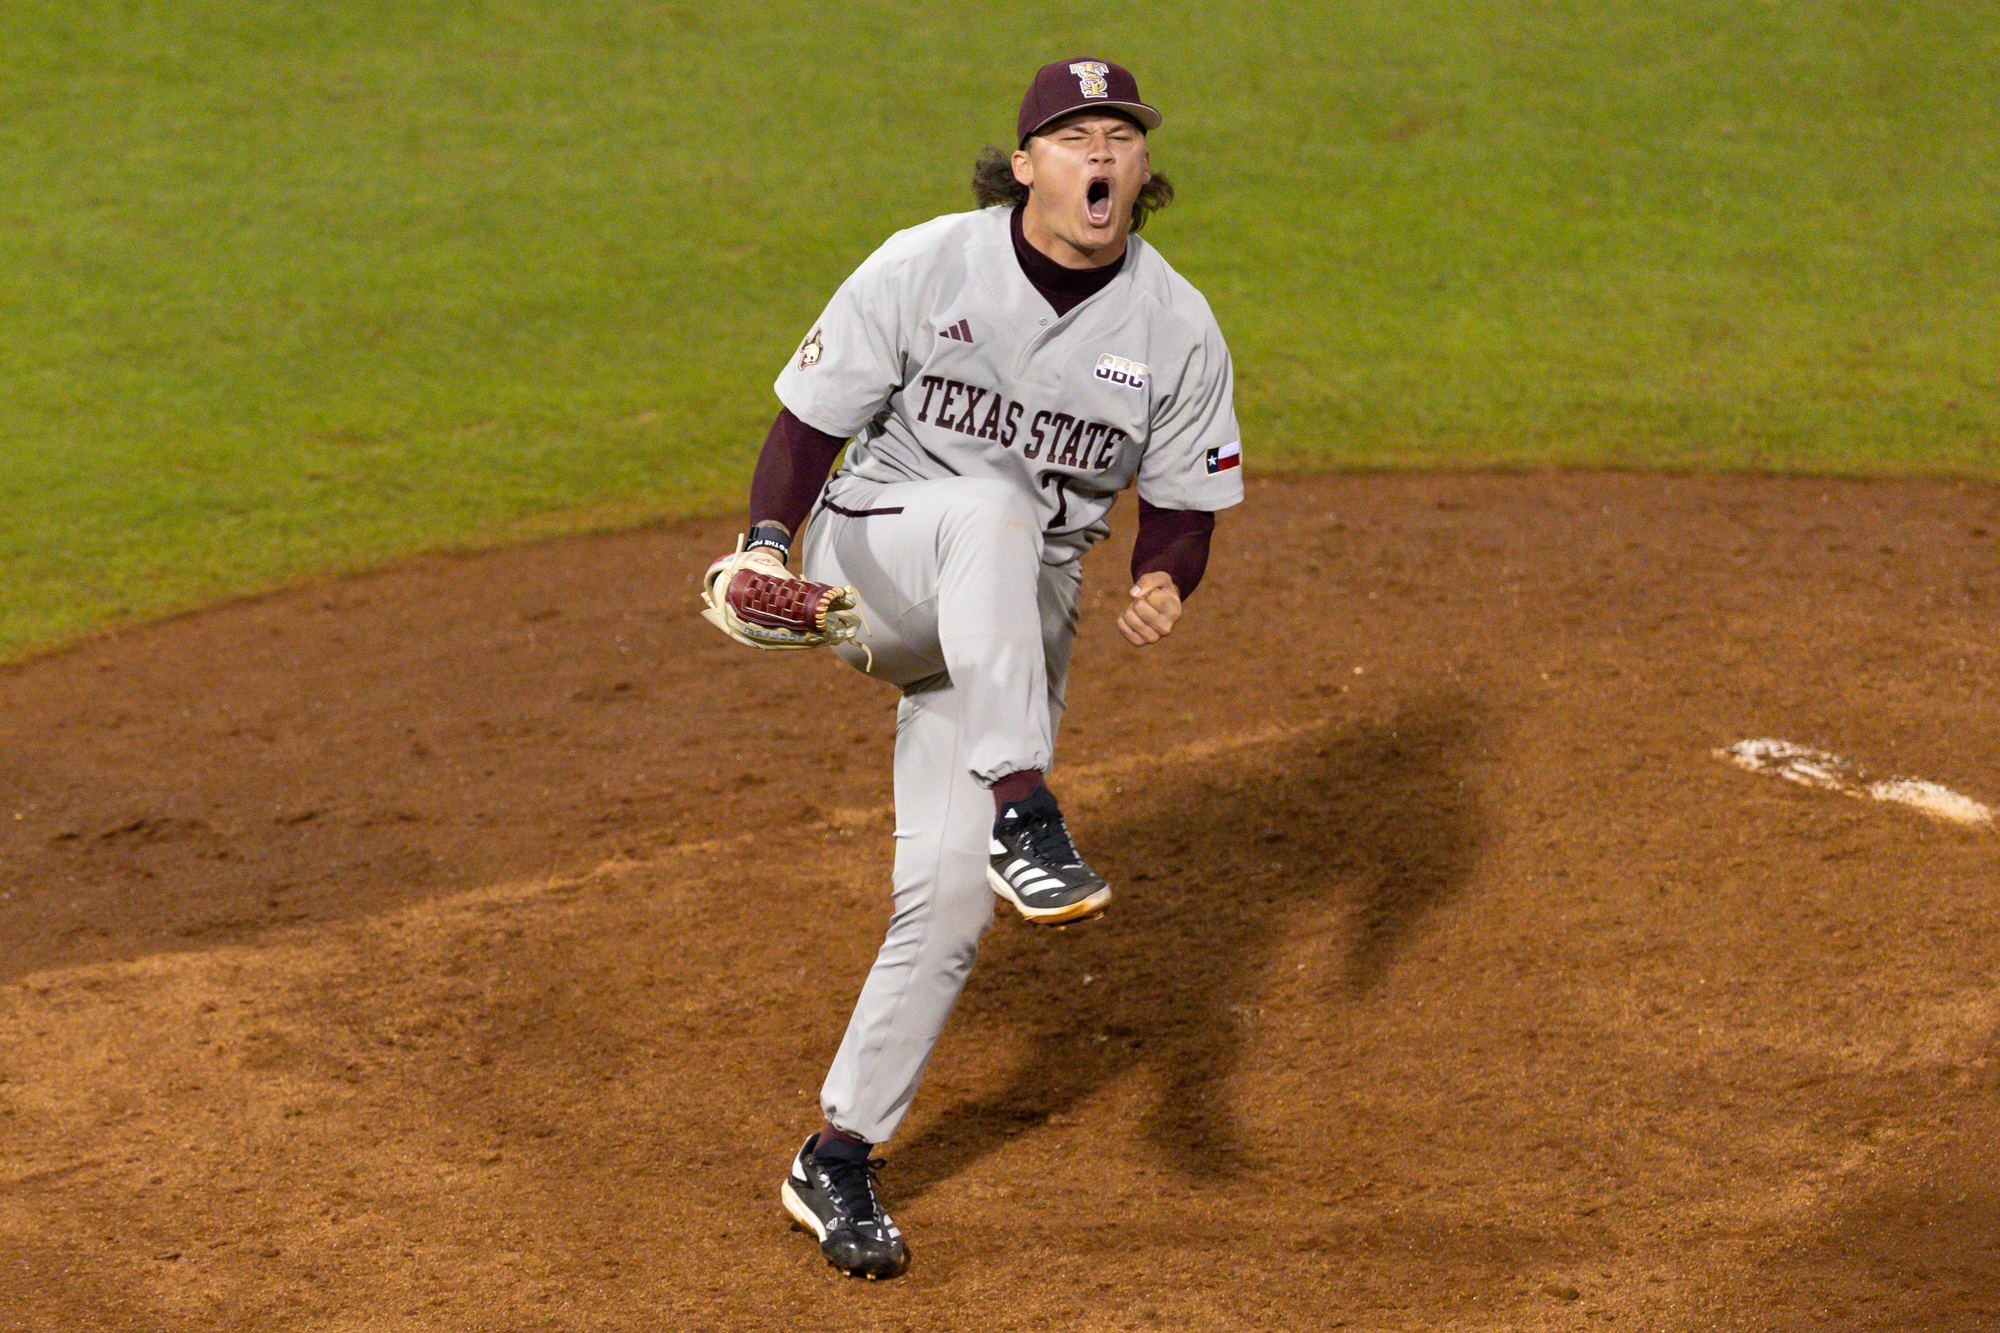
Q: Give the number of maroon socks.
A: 2